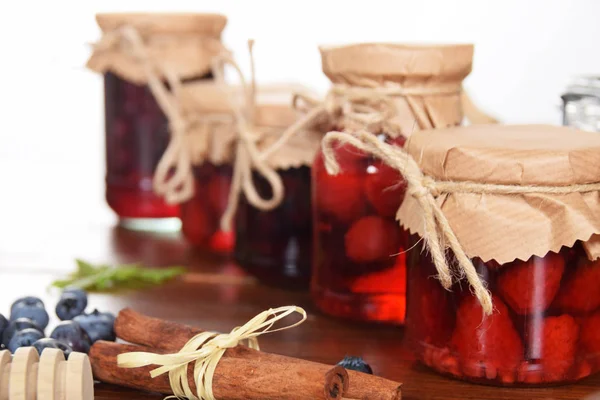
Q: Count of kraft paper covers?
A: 5